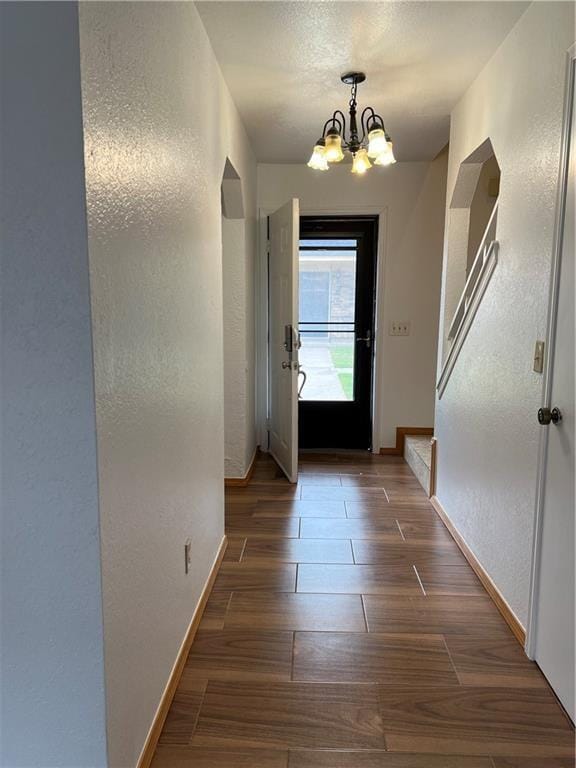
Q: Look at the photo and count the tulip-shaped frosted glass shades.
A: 5